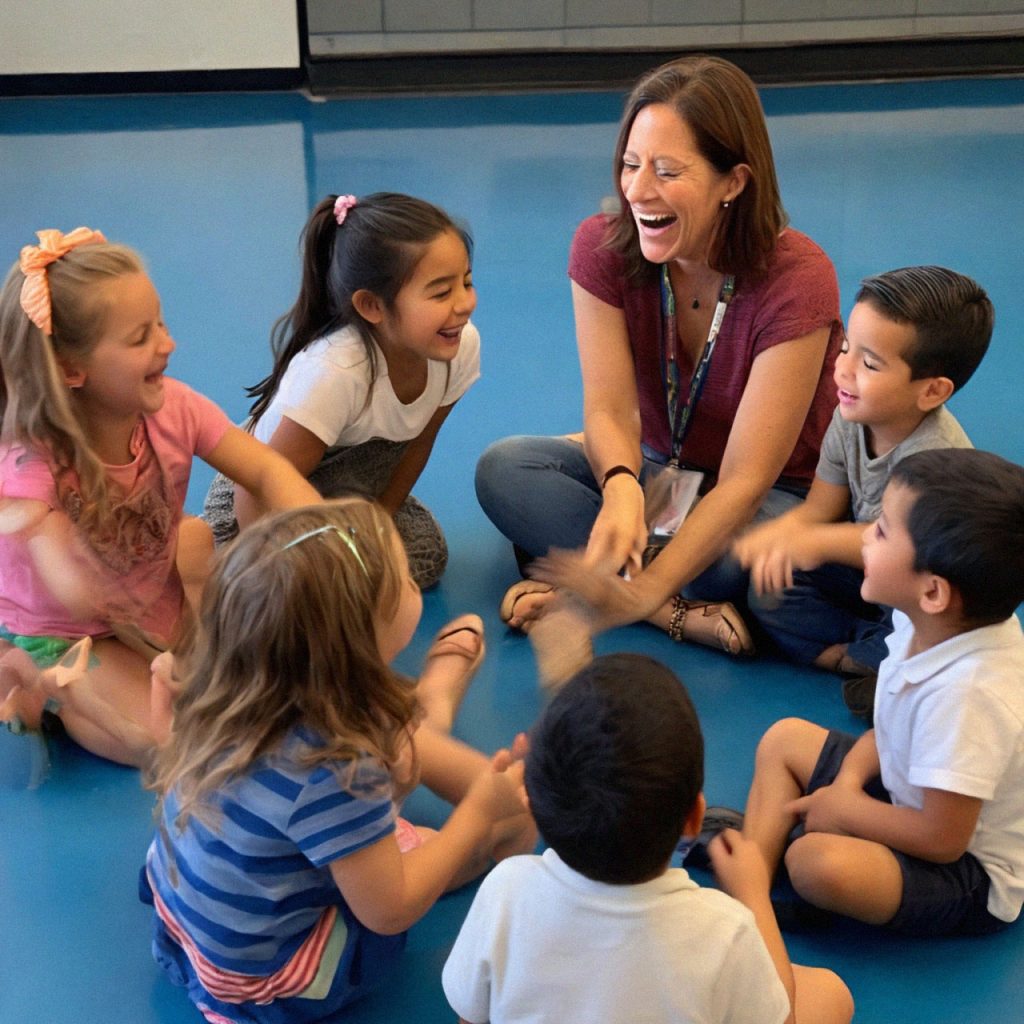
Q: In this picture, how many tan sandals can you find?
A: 3